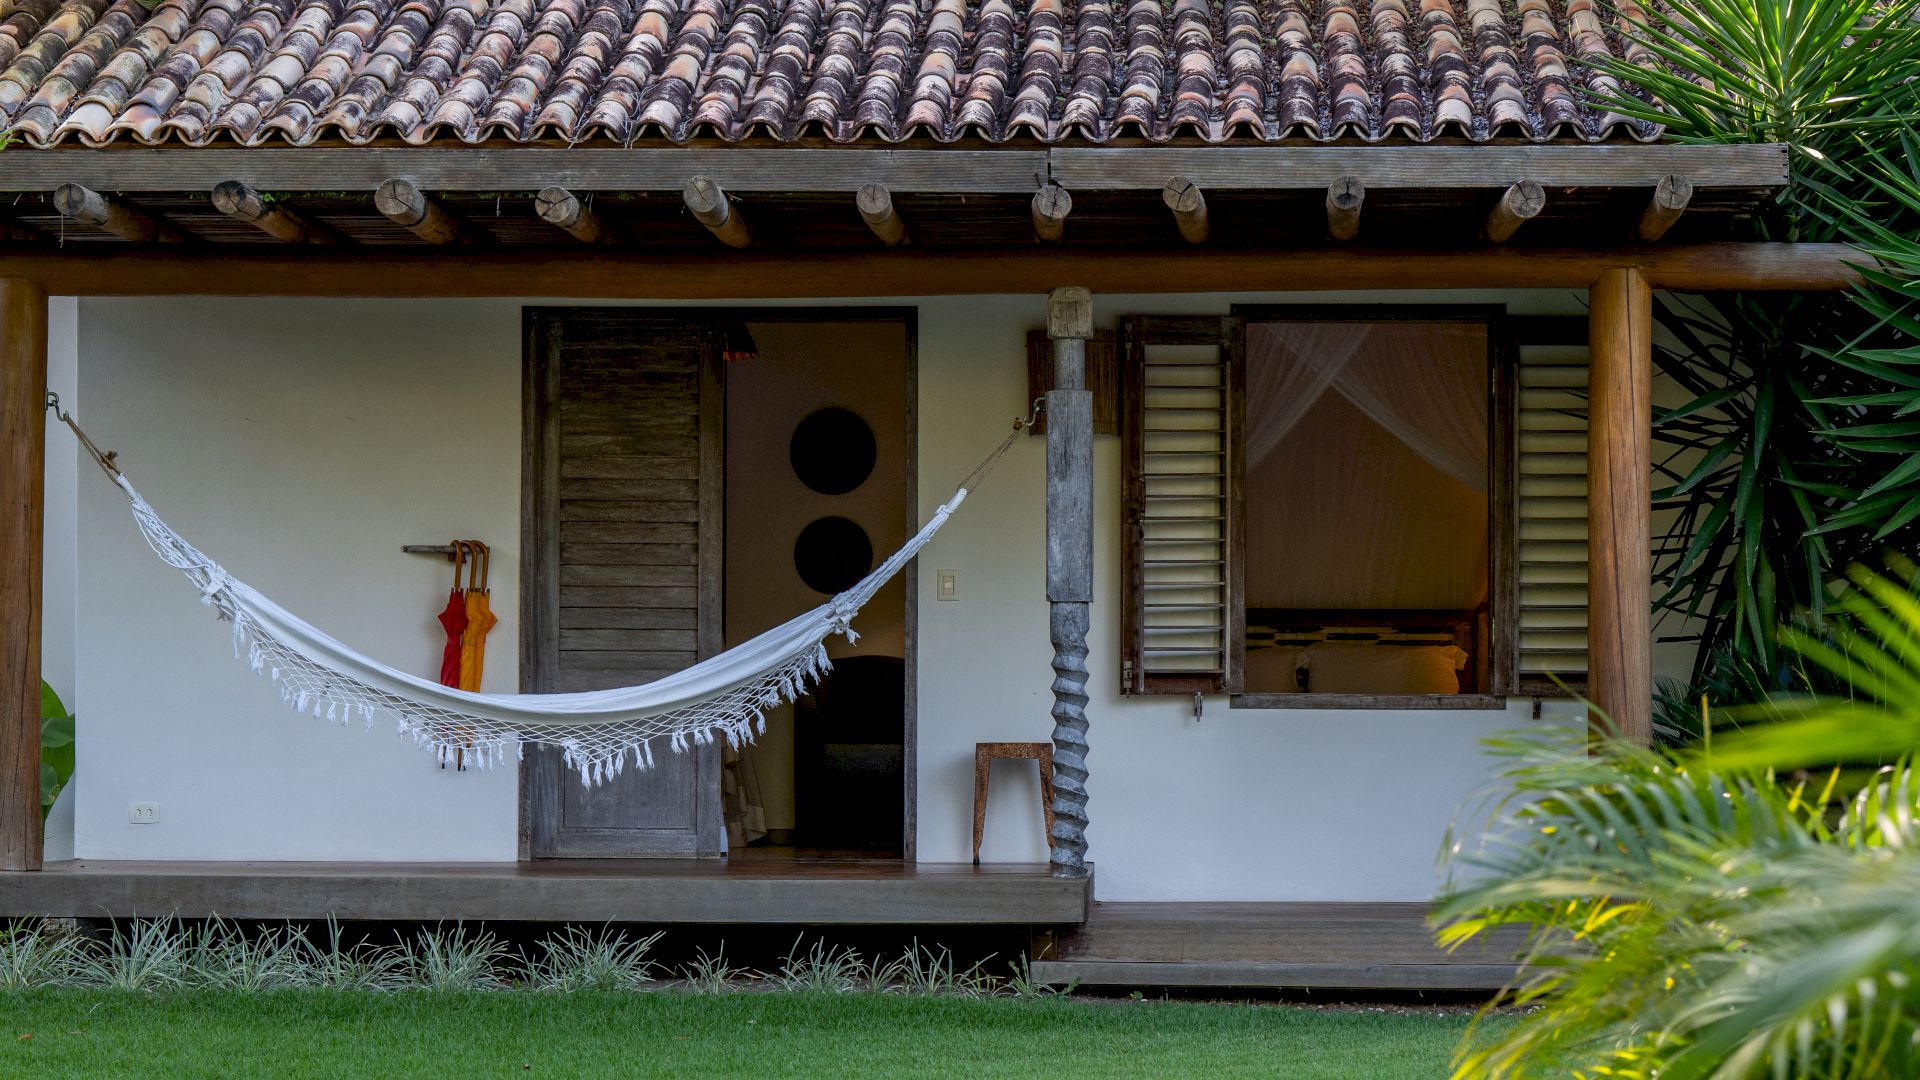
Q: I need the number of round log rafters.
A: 11